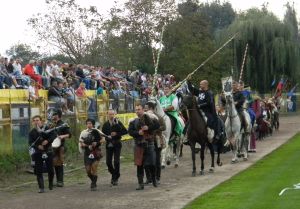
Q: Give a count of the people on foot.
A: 6